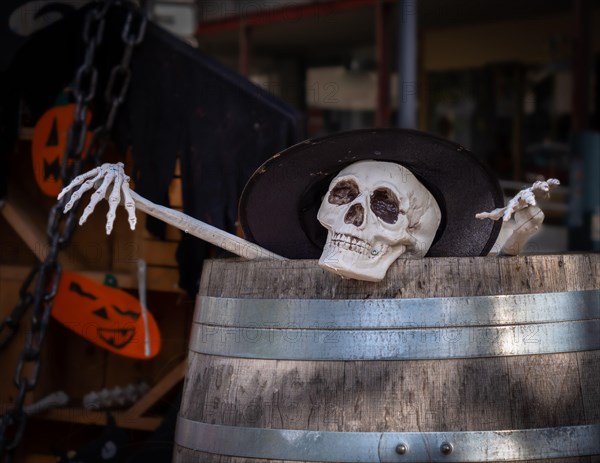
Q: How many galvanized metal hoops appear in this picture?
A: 3